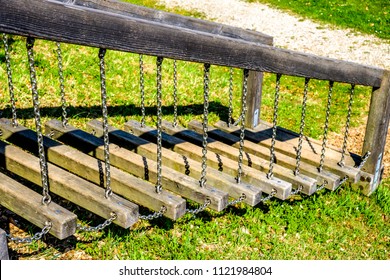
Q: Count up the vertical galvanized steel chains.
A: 14